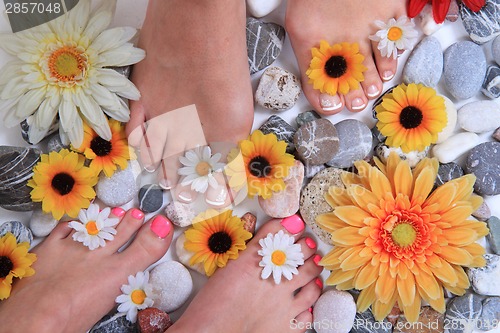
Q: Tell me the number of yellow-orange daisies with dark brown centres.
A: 7